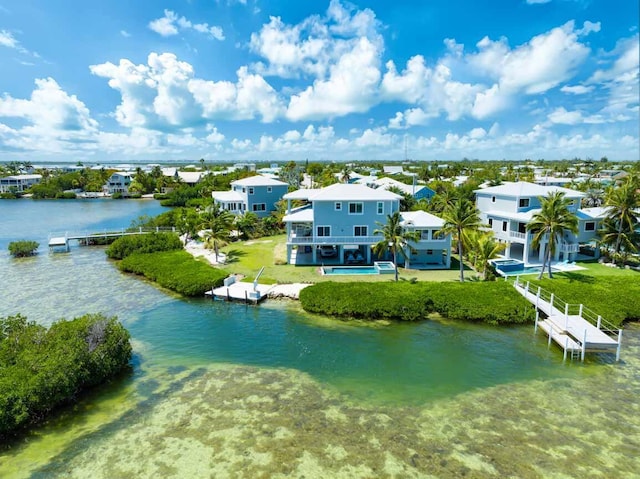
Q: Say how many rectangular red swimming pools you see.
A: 0